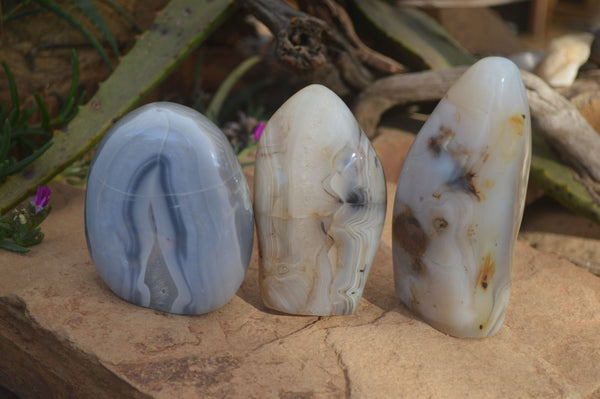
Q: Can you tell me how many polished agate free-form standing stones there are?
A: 3